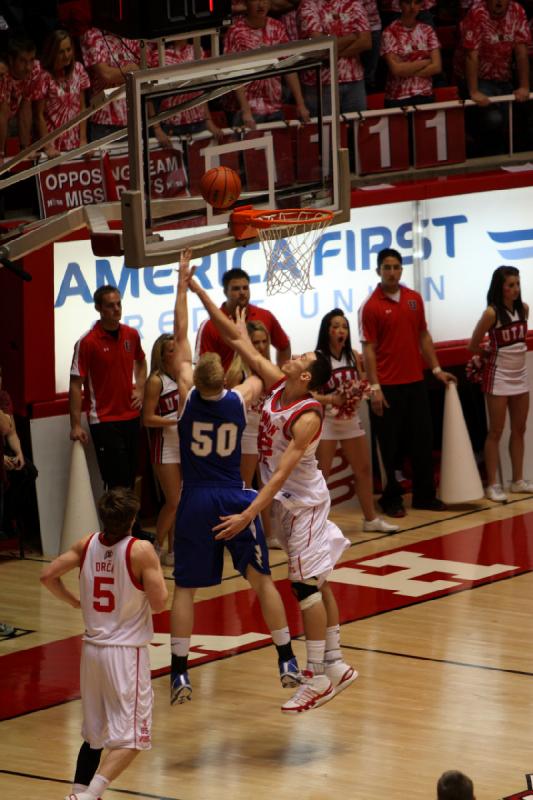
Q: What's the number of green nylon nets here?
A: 0